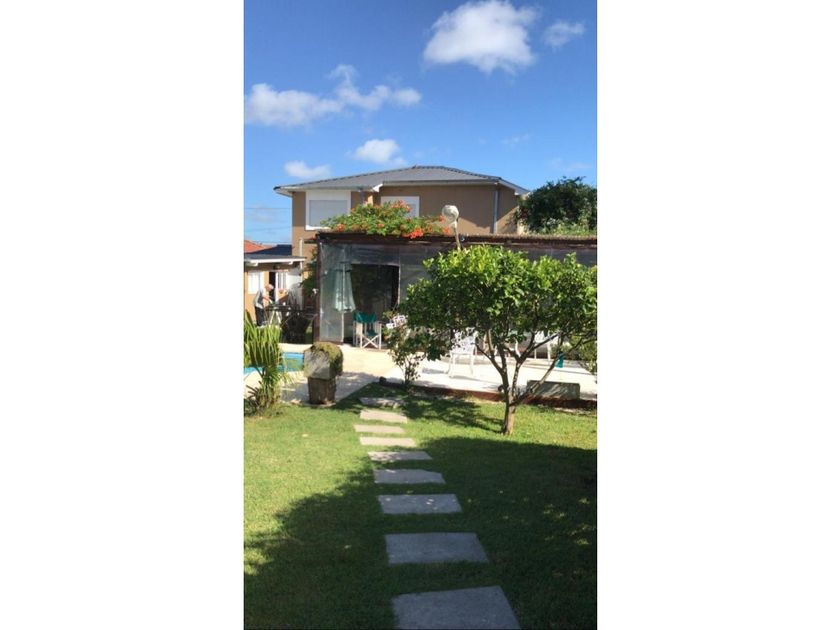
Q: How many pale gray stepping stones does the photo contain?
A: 9